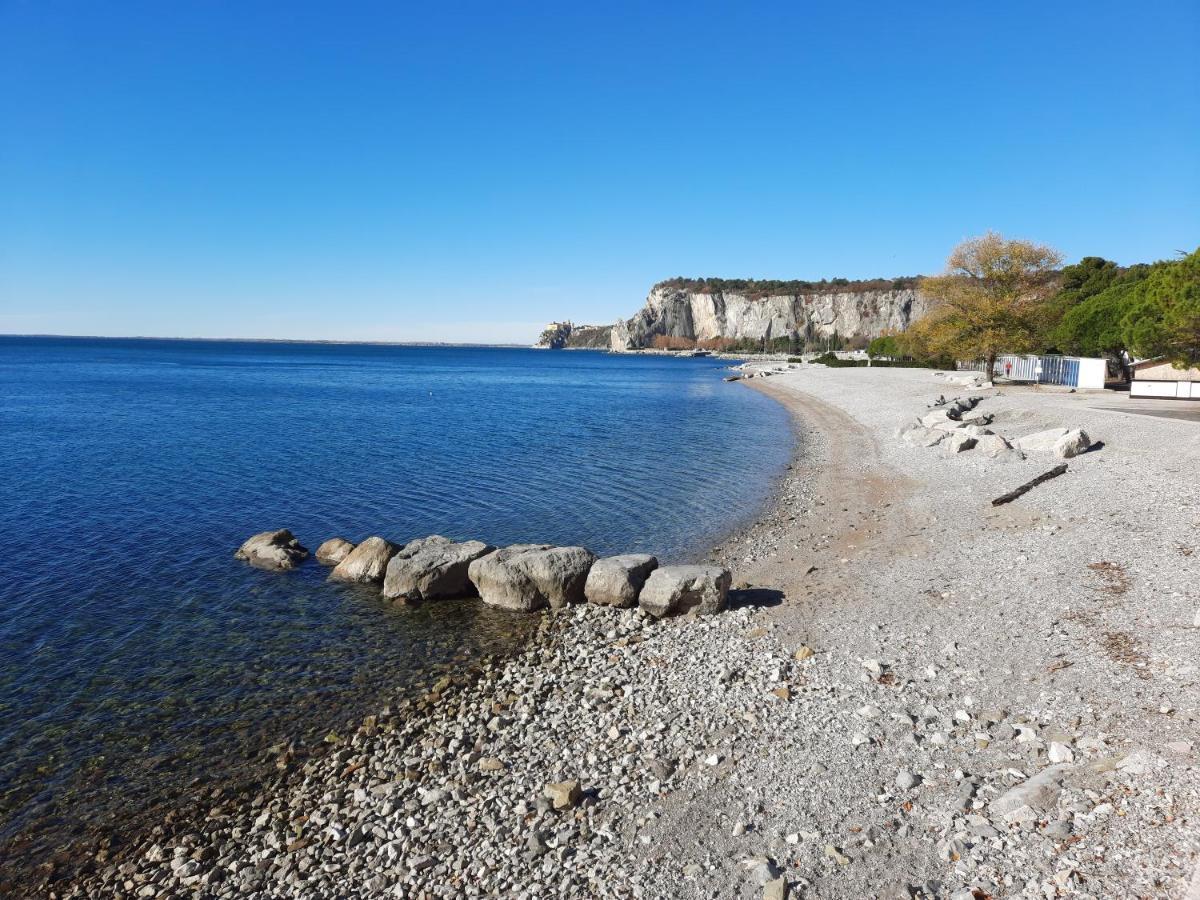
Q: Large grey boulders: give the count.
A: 7